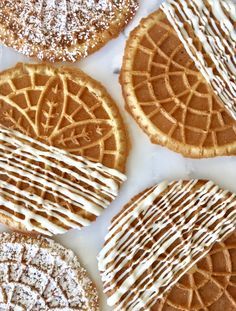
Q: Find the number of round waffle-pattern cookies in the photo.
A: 5